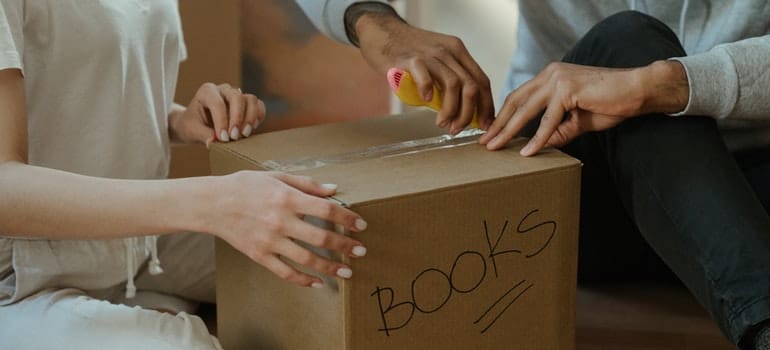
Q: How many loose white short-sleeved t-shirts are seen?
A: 1